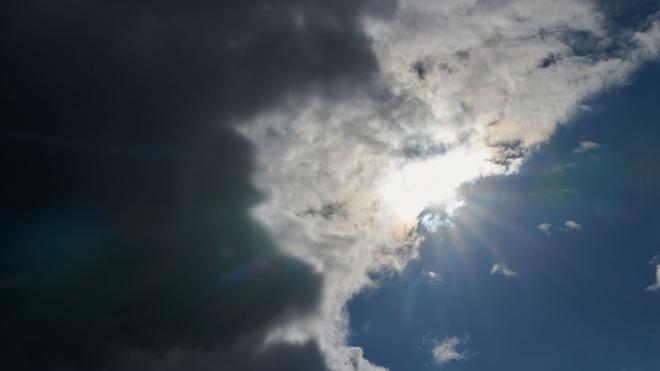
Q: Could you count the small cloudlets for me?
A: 7